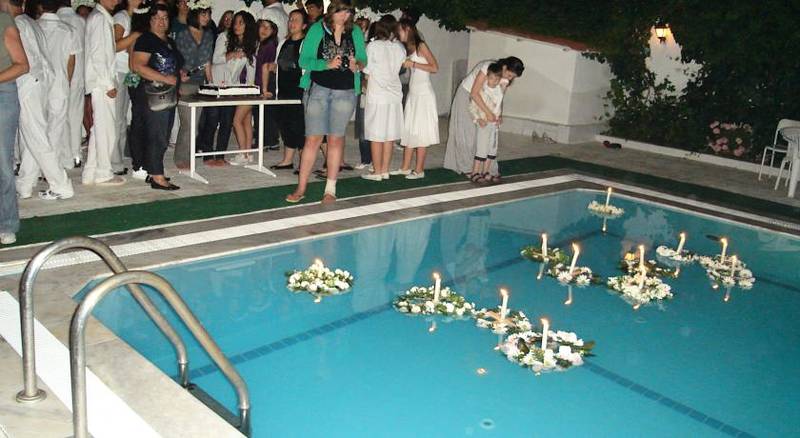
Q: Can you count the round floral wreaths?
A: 12